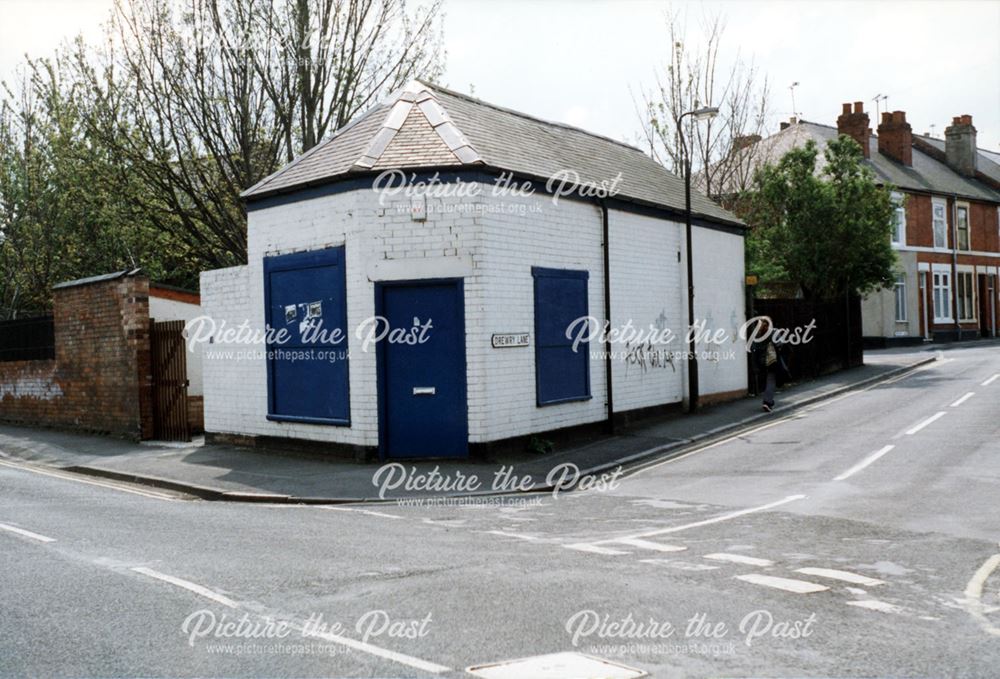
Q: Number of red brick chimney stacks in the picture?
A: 2